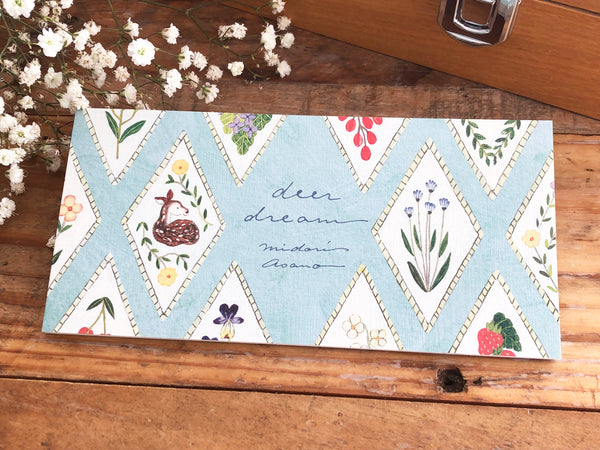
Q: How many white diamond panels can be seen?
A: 12